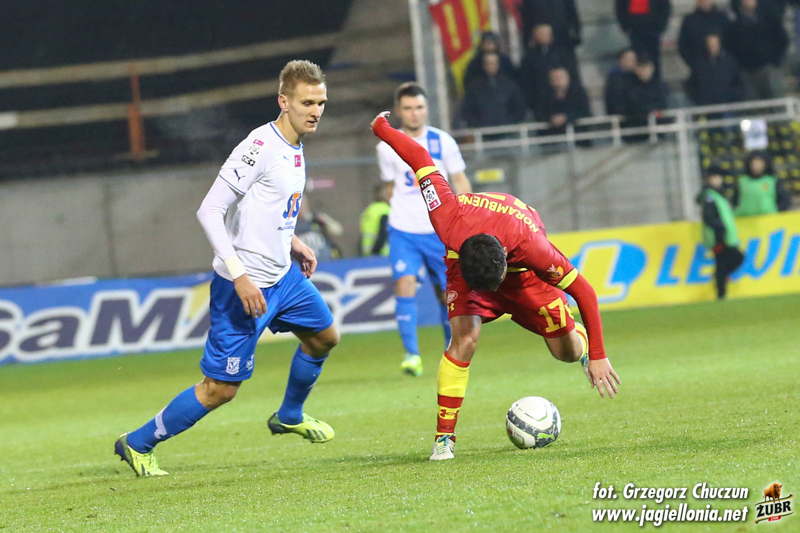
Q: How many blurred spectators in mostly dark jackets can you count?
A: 11